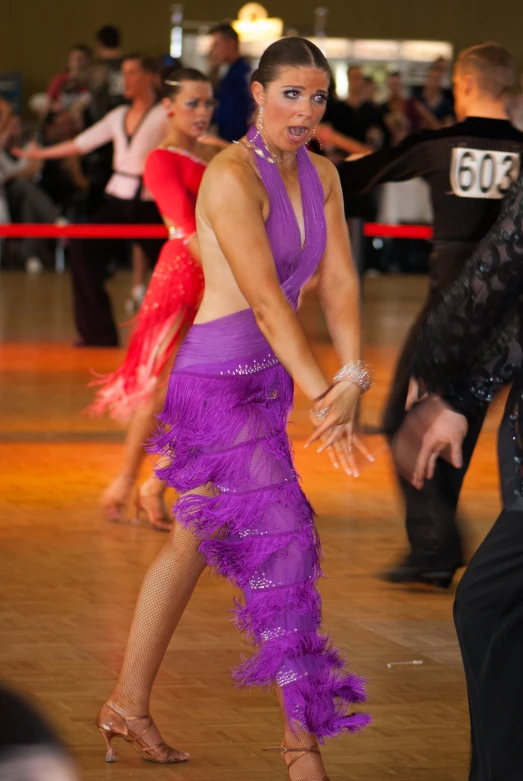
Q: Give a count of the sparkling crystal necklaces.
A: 1